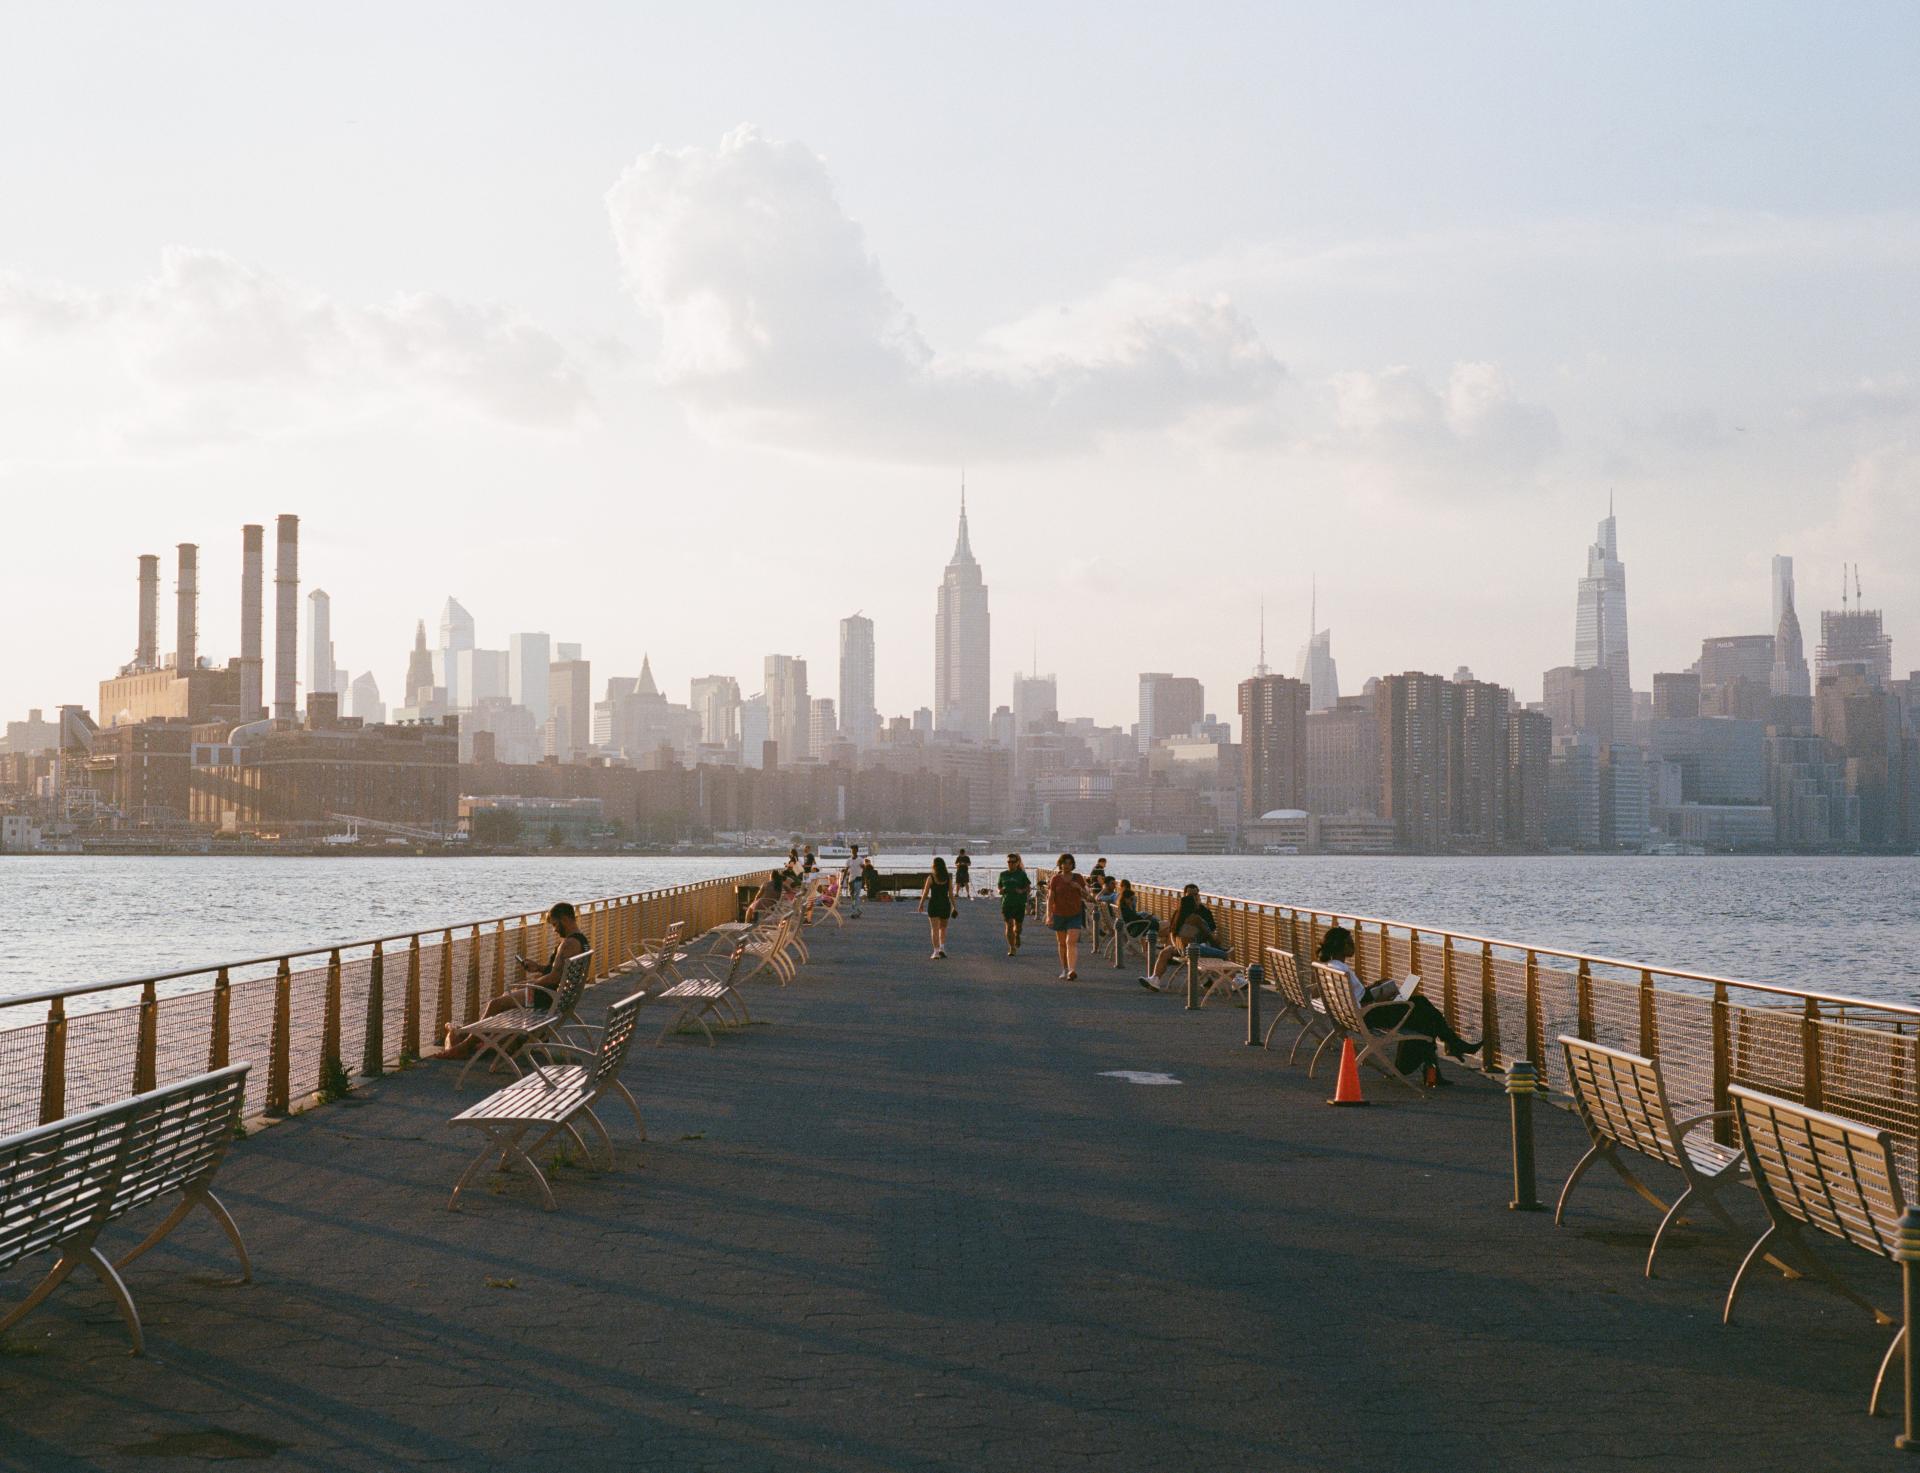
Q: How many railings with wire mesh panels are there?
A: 2